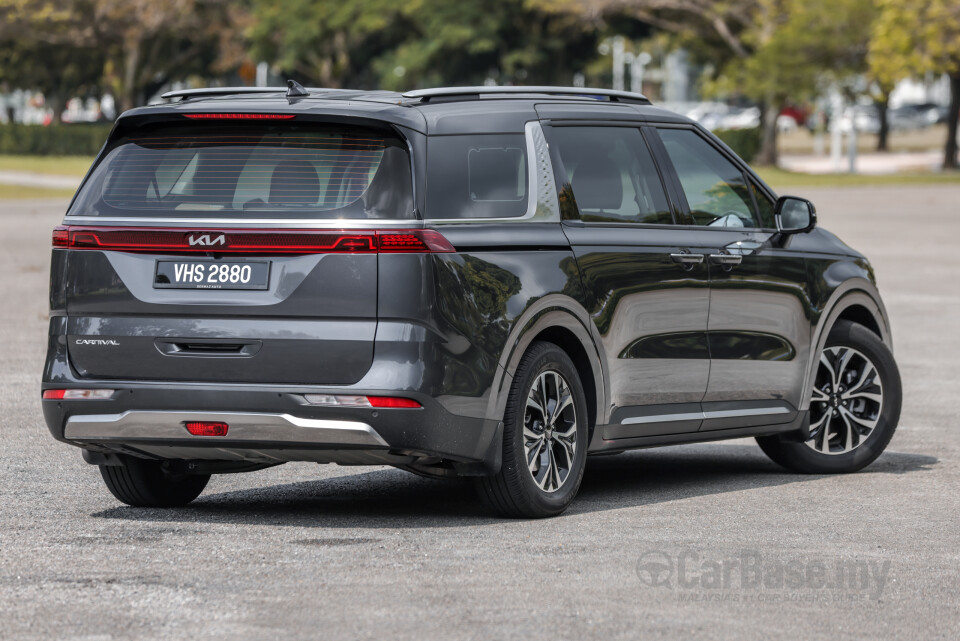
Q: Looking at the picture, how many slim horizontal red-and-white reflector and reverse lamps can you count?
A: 2